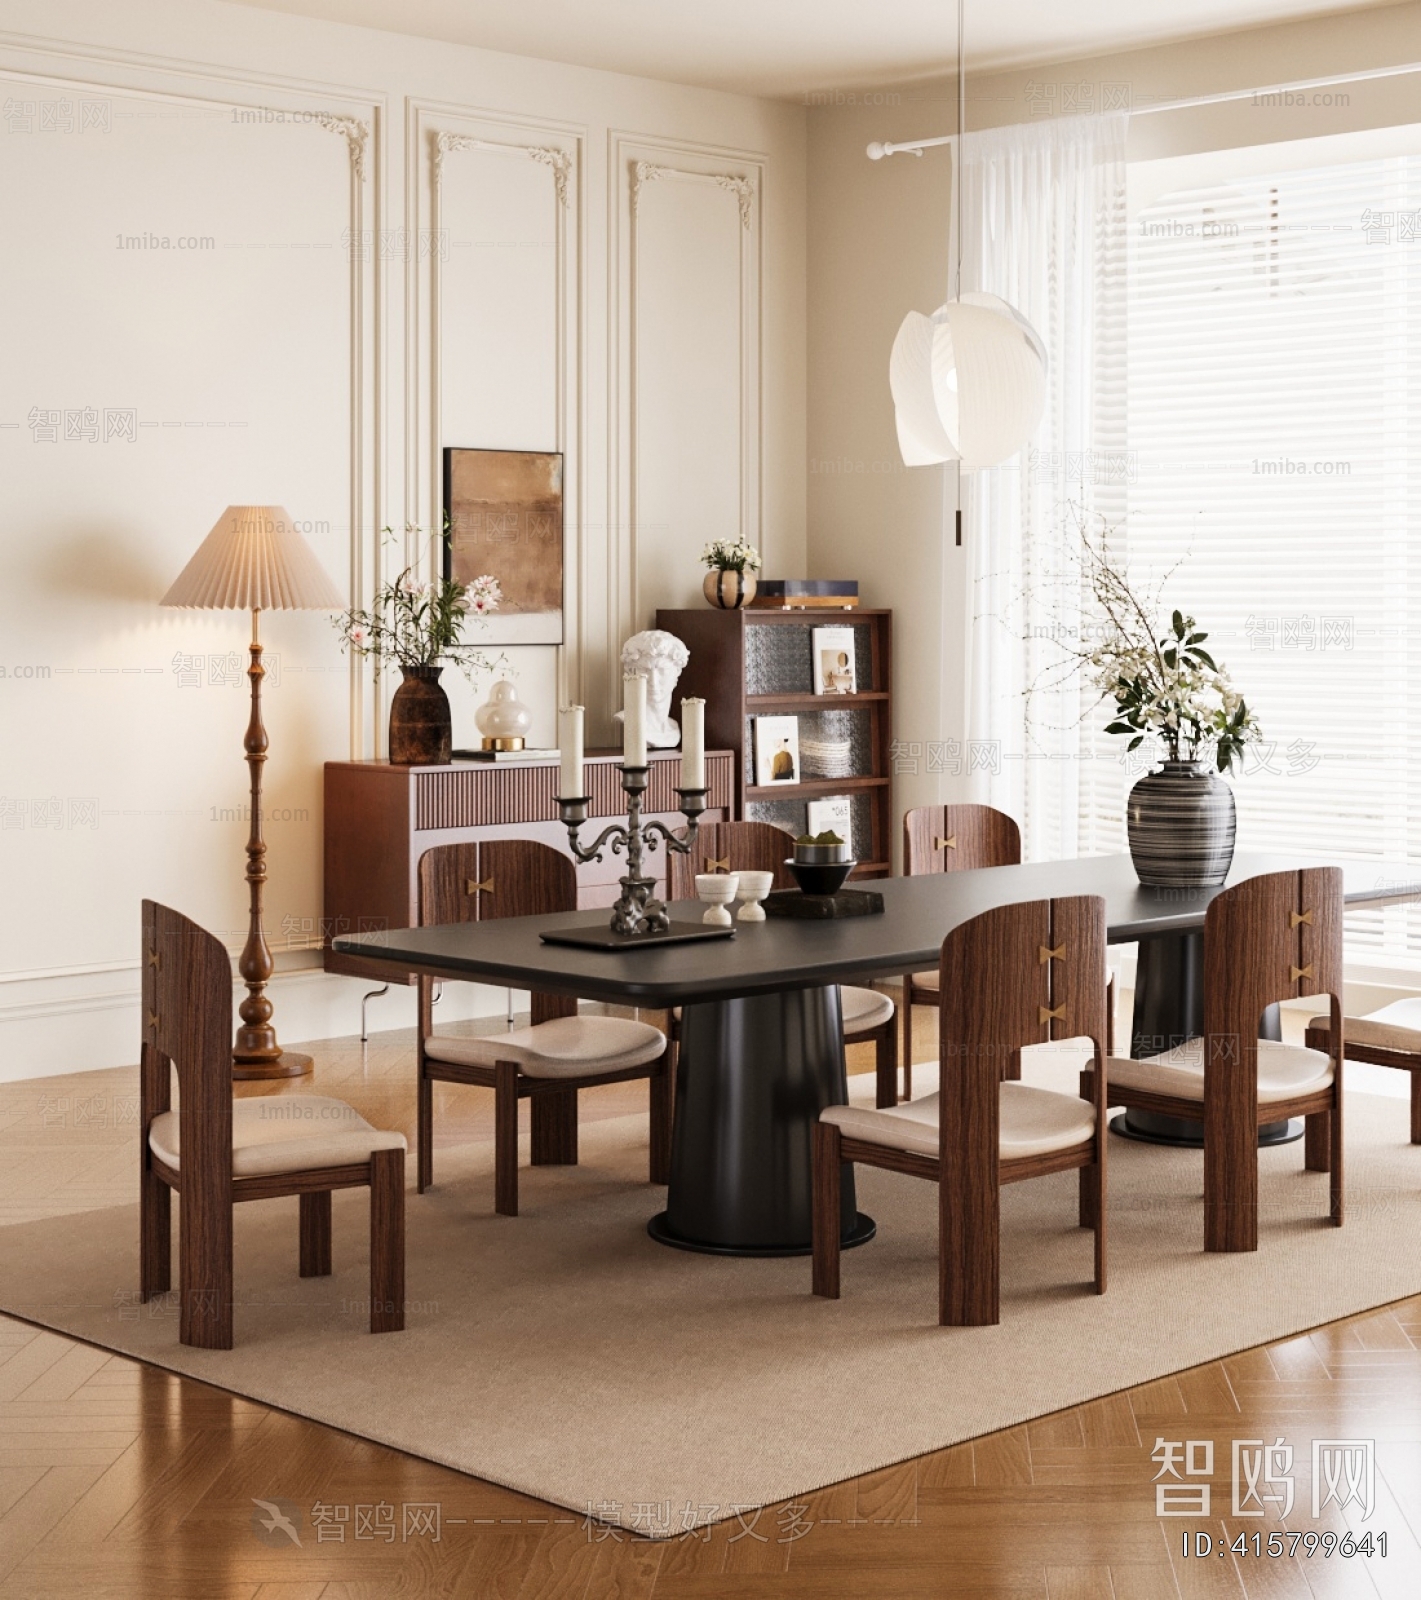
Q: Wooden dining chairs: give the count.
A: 7